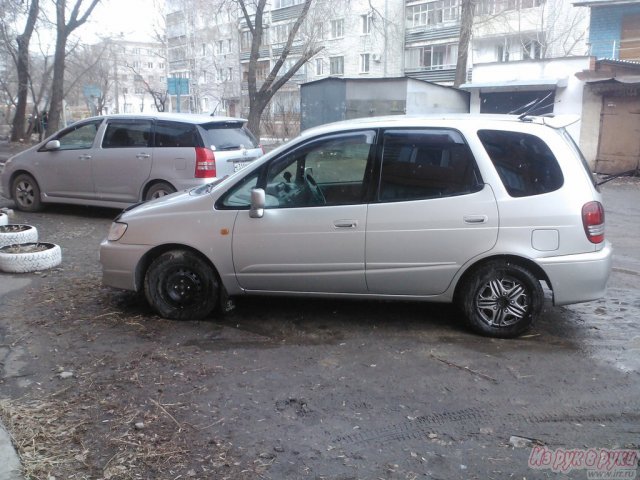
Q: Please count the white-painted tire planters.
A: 3